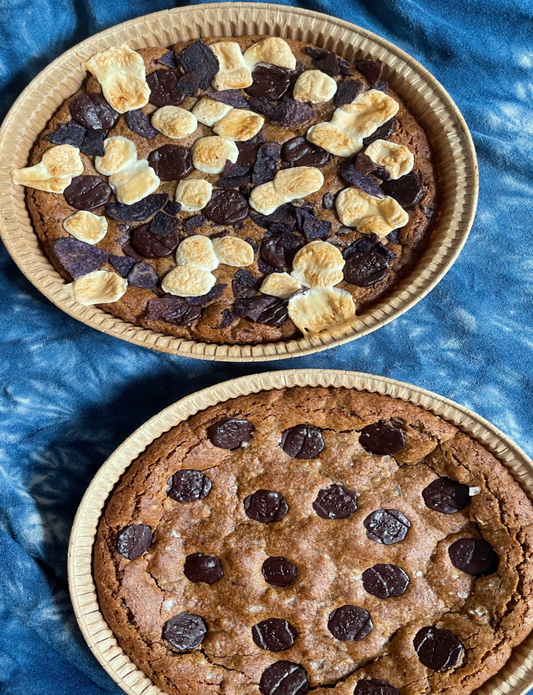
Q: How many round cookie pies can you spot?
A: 2